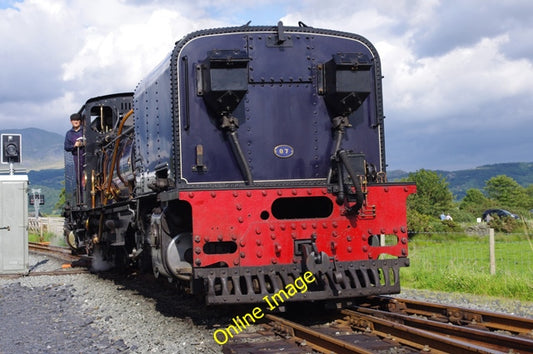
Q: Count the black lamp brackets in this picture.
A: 2